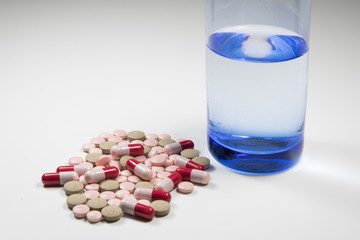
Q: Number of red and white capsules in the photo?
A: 11